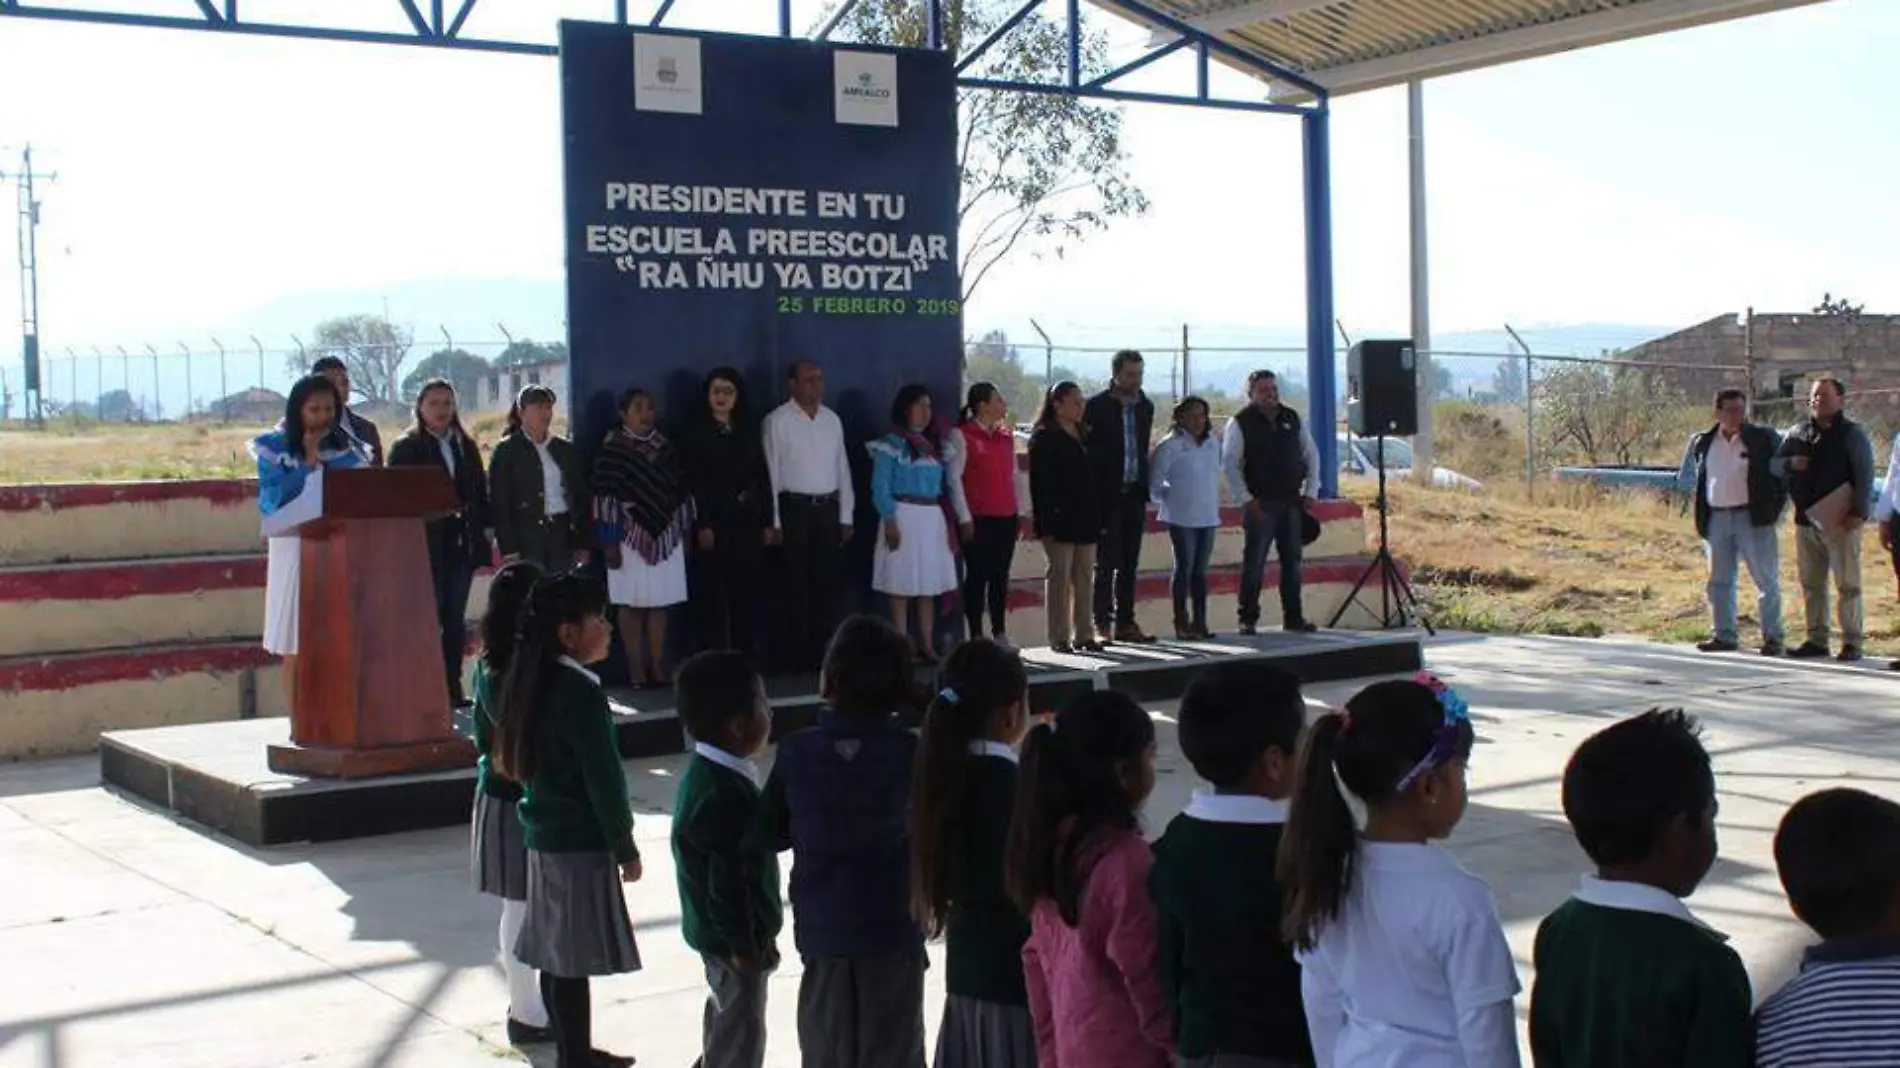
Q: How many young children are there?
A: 10